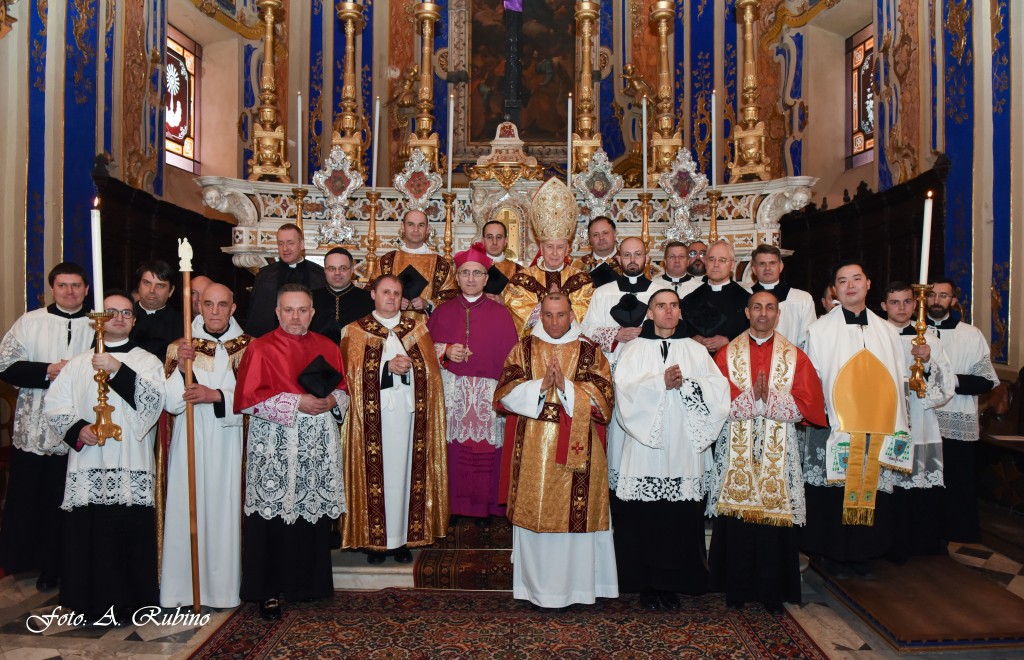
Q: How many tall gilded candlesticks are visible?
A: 6